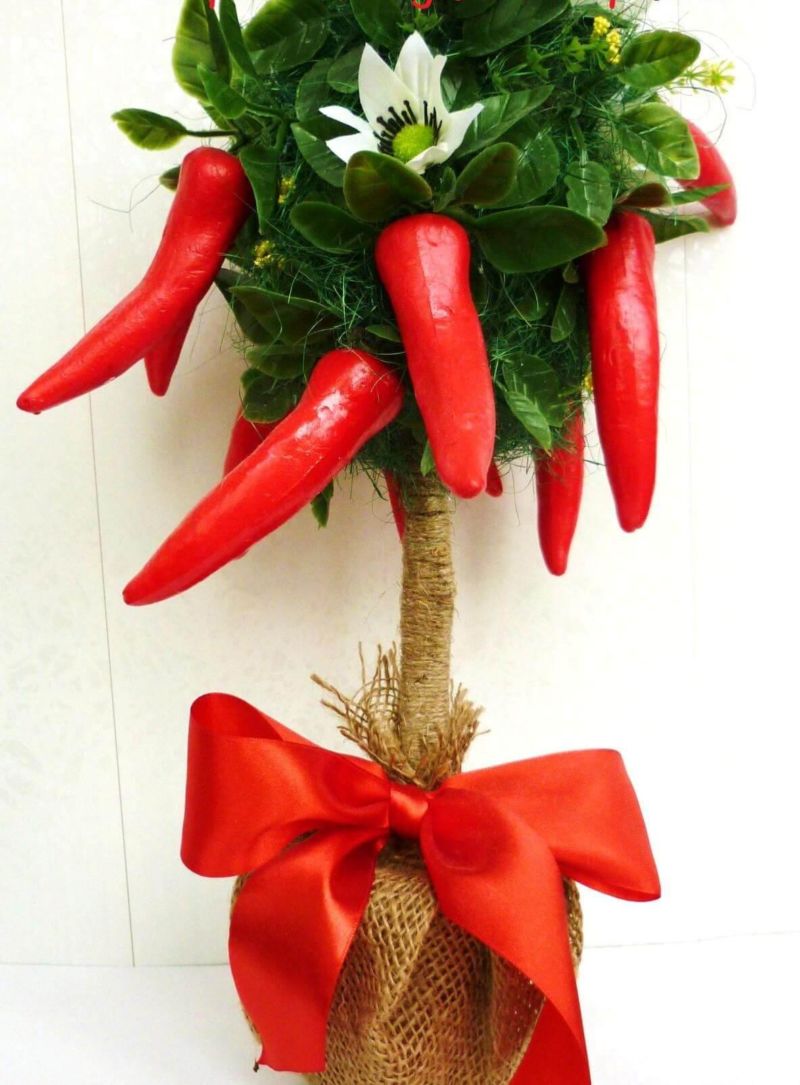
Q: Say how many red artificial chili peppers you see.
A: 10